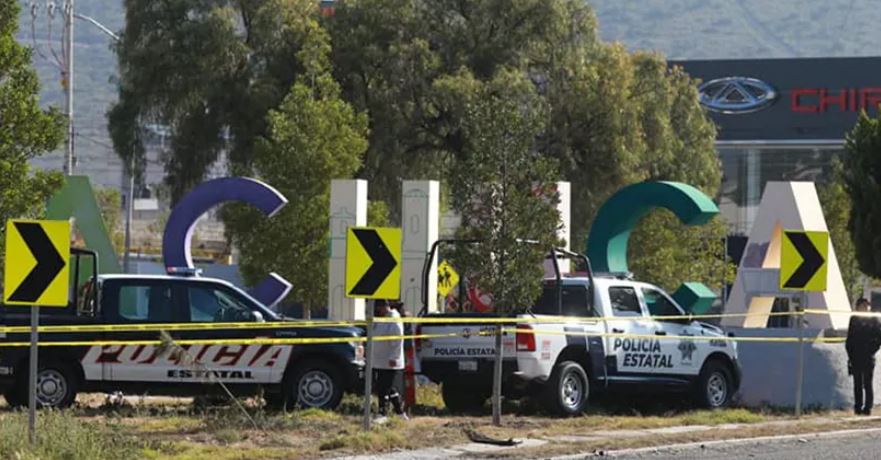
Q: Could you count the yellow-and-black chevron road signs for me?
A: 3